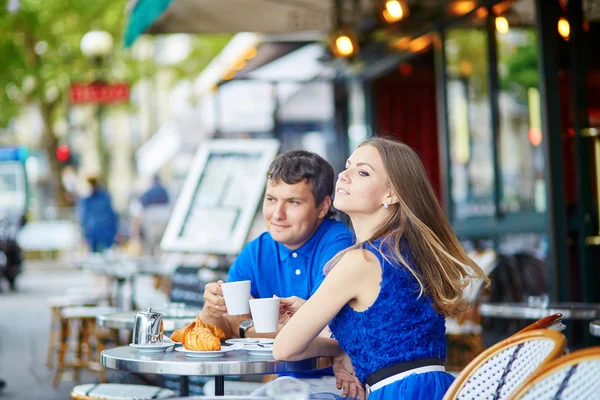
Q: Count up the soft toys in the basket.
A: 0